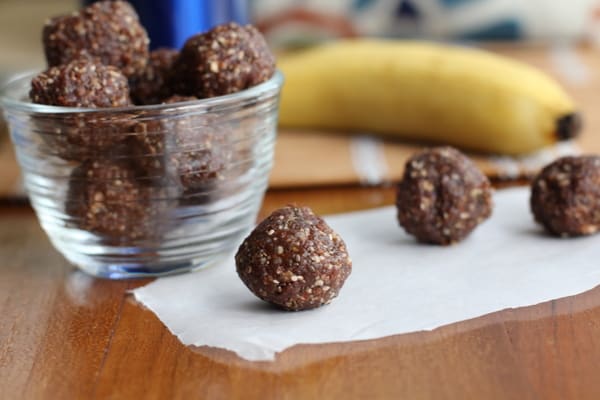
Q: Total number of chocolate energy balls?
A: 9